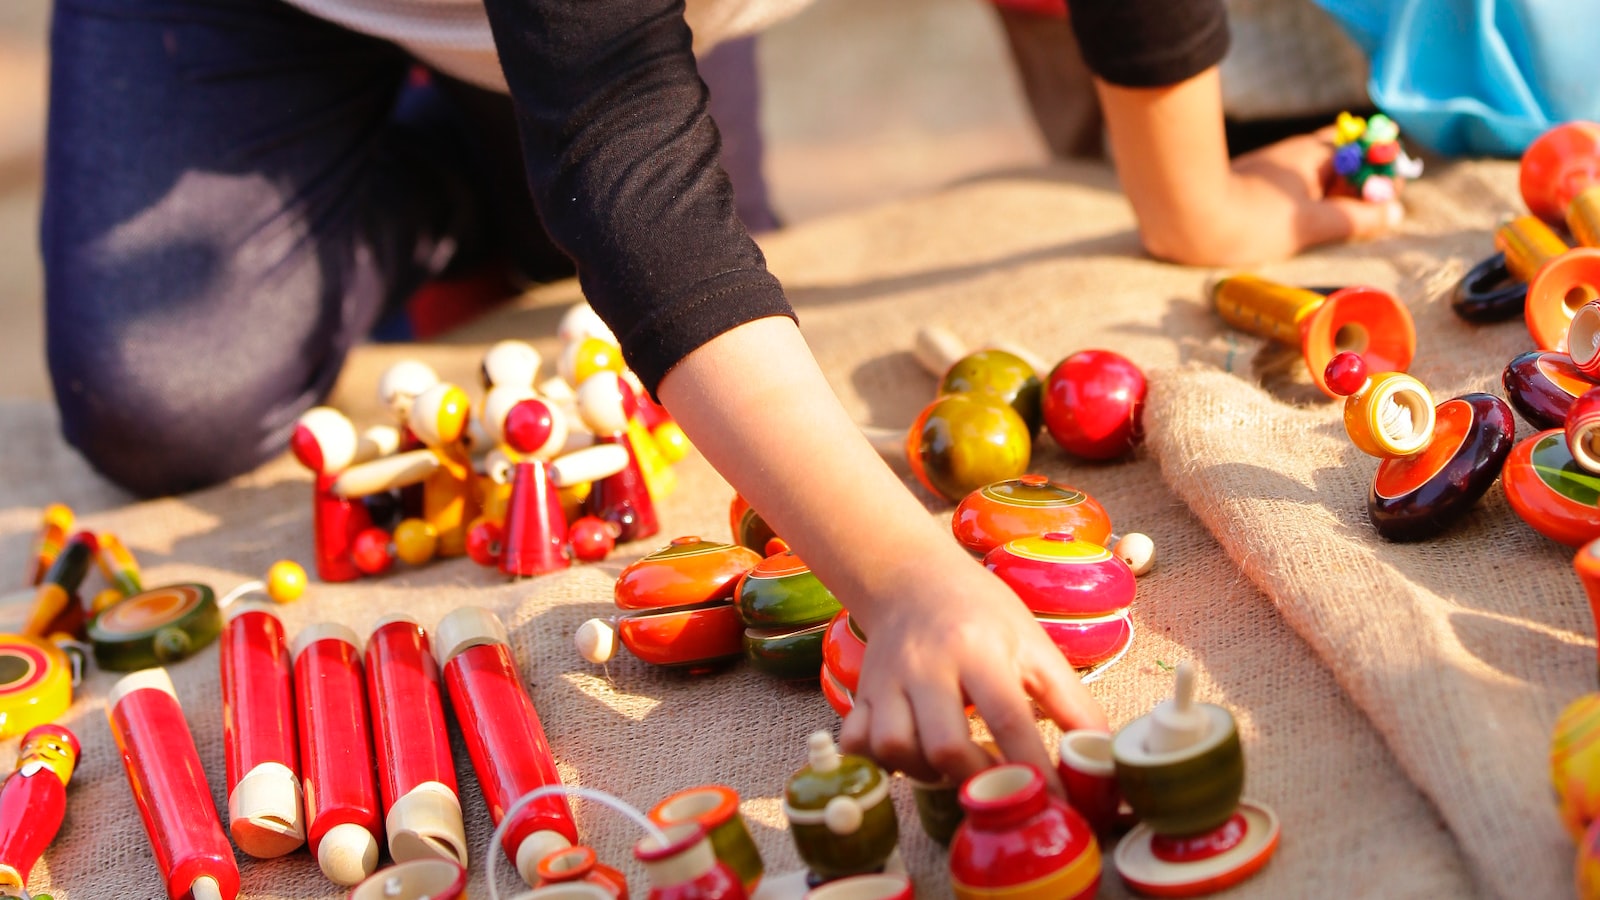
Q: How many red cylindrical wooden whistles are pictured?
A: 5